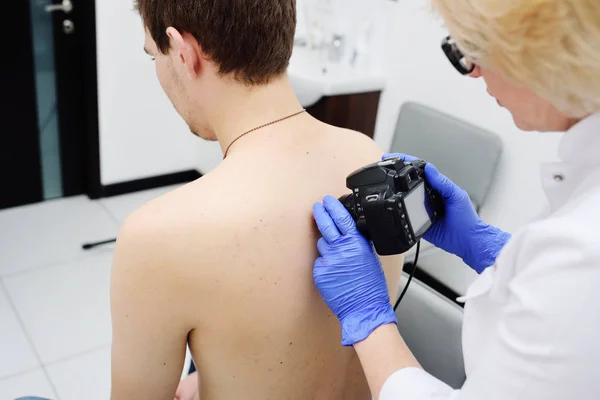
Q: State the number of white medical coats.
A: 1